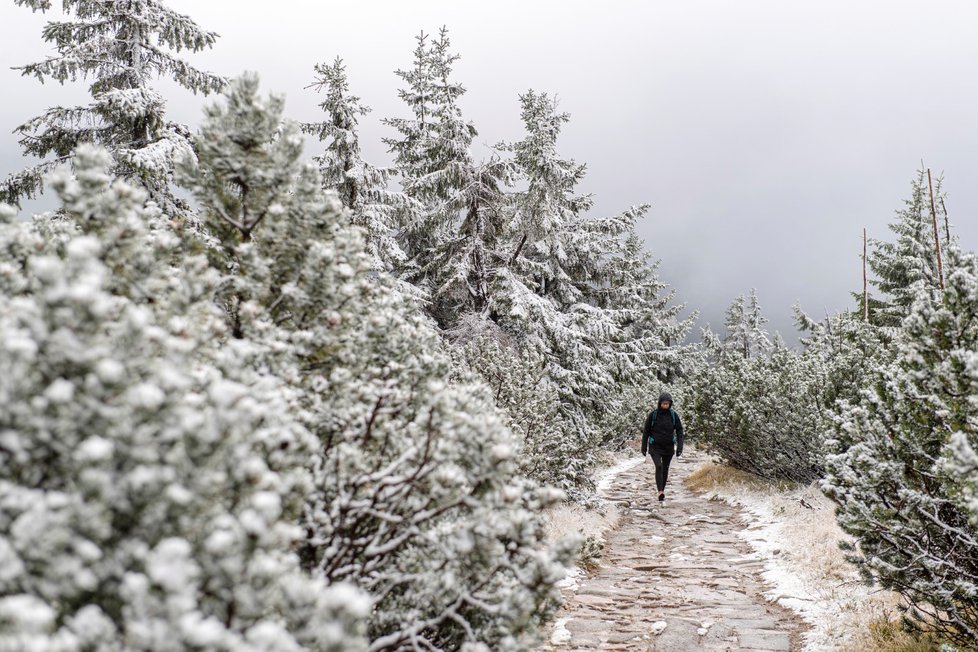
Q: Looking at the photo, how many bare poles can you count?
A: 2